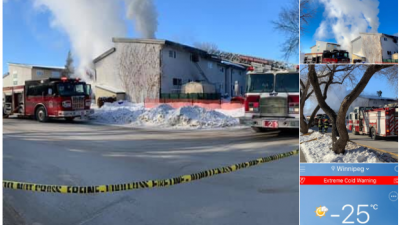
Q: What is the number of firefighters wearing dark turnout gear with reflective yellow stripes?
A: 2